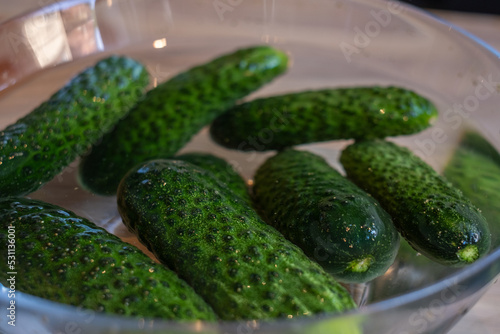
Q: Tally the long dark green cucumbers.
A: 8